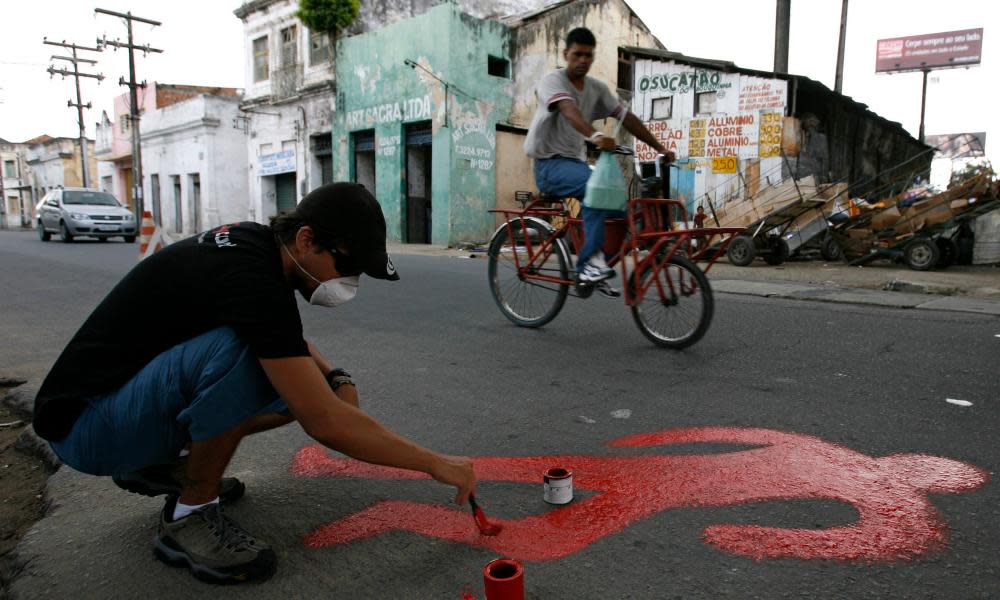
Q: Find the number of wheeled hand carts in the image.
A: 3